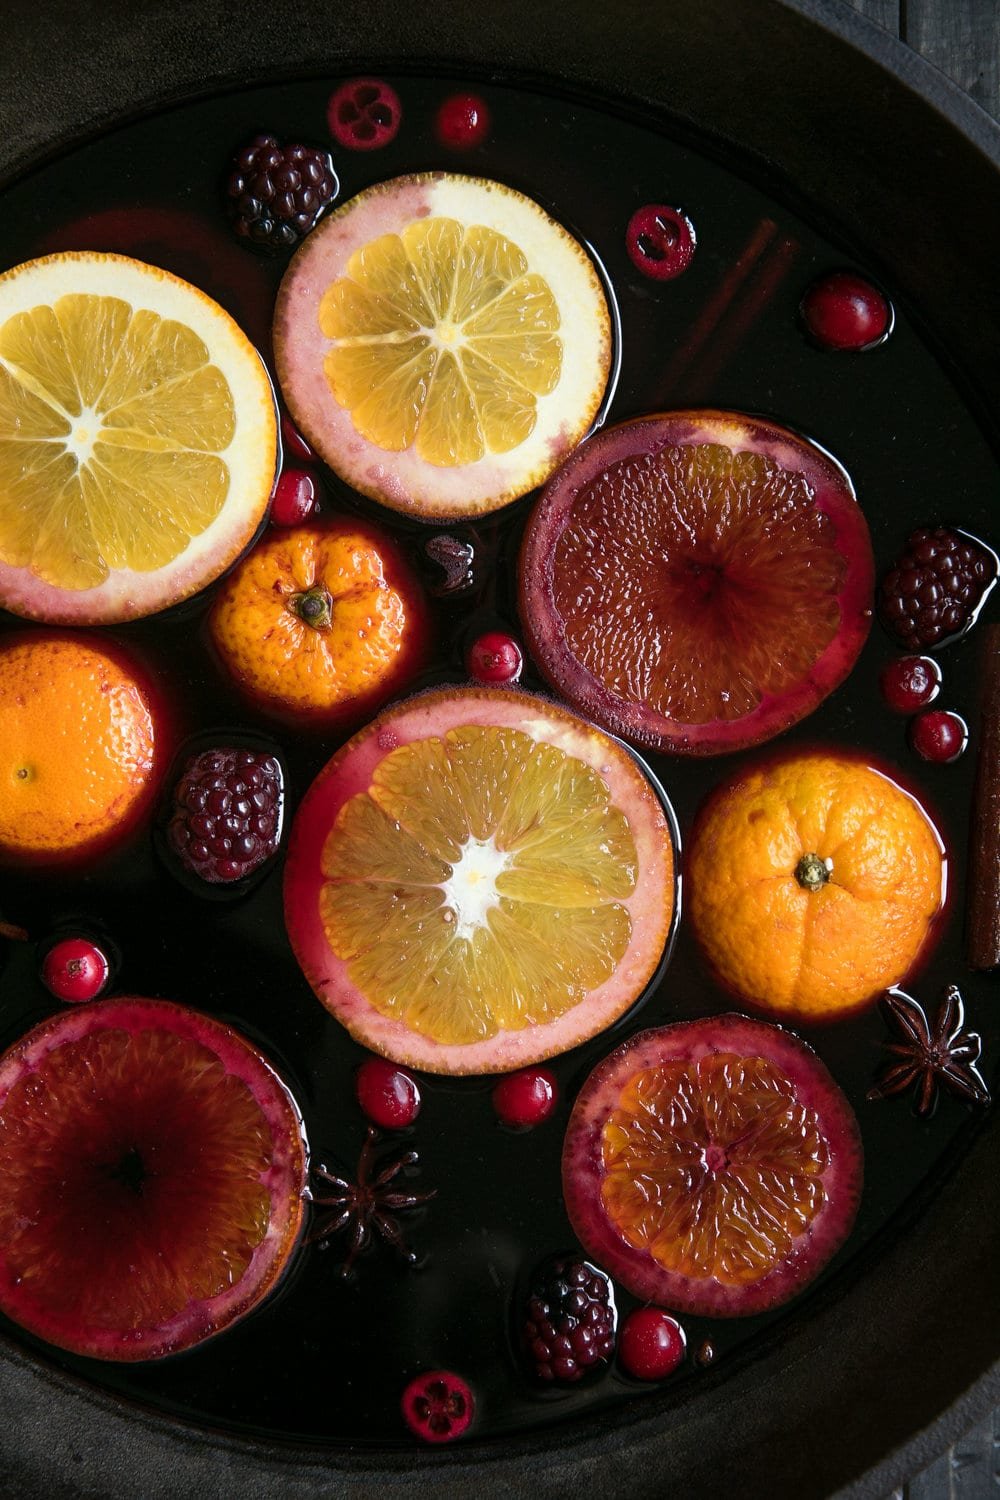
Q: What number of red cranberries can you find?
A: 14